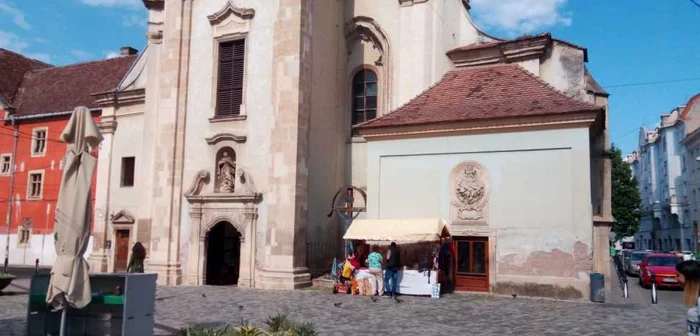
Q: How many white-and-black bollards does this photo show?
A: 2